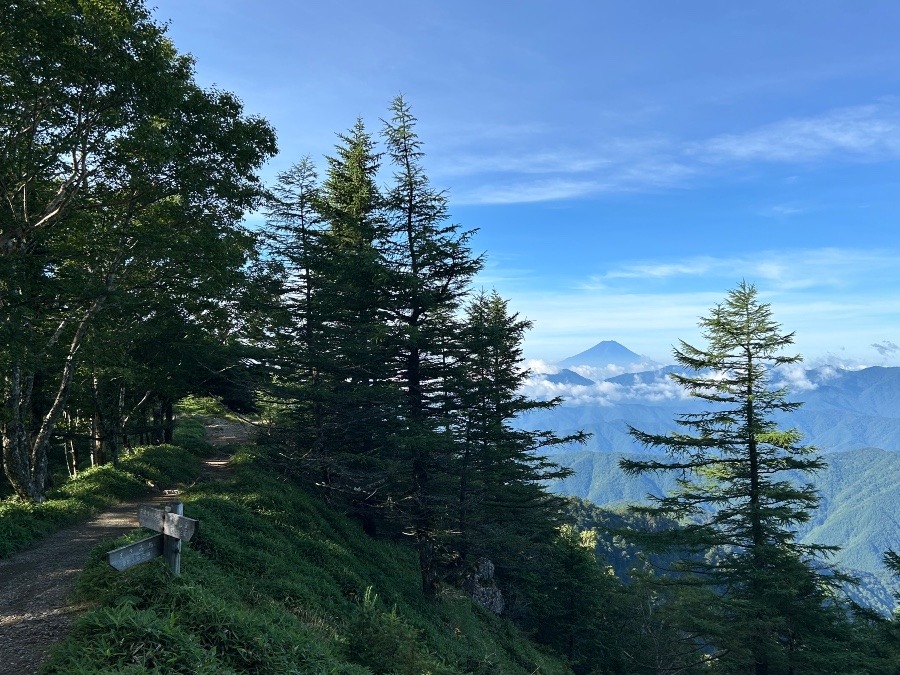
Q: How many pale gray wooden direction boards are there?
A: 3